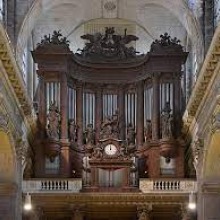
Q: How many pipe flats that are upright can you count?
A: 7